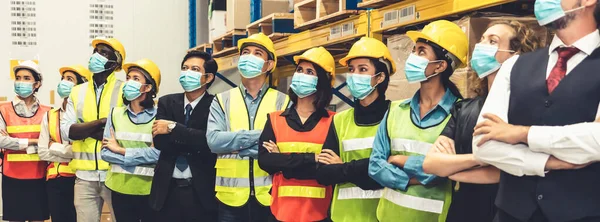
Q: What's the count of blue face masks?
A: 11